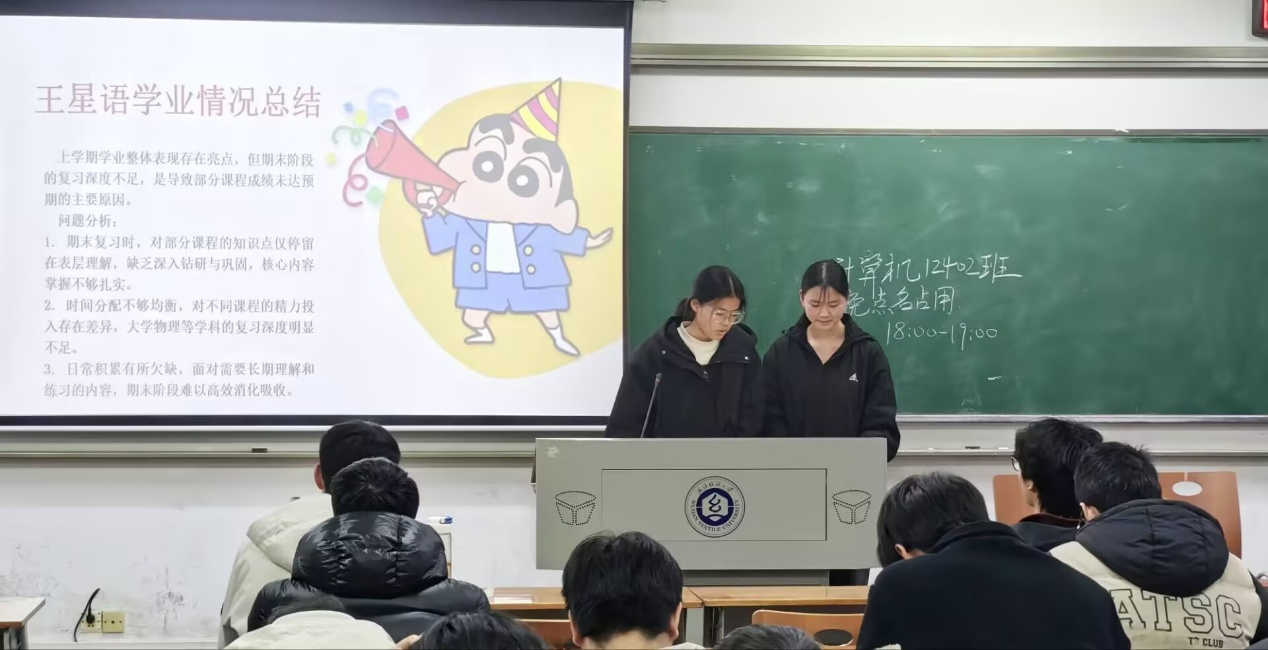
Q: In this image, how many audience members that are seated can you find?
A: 9